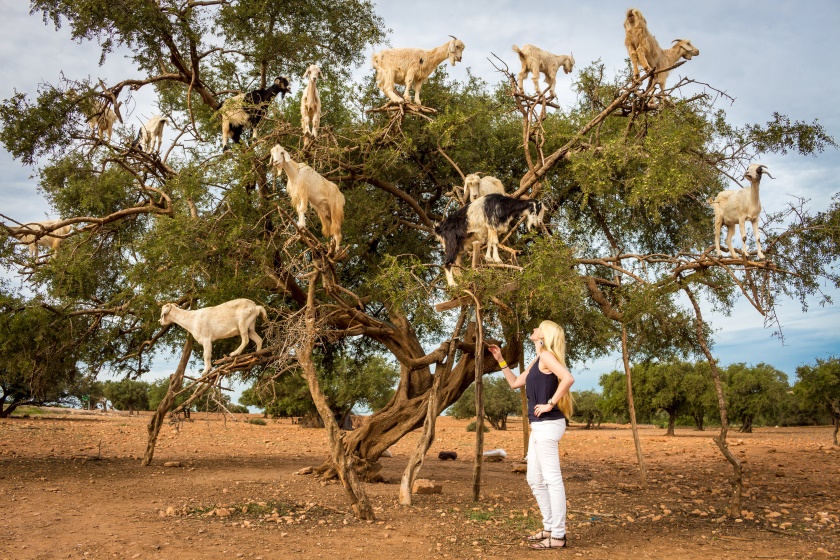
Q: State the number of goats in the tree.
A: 14